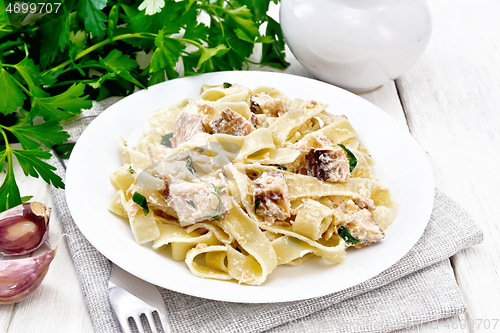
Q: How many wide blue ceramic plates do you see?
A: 0